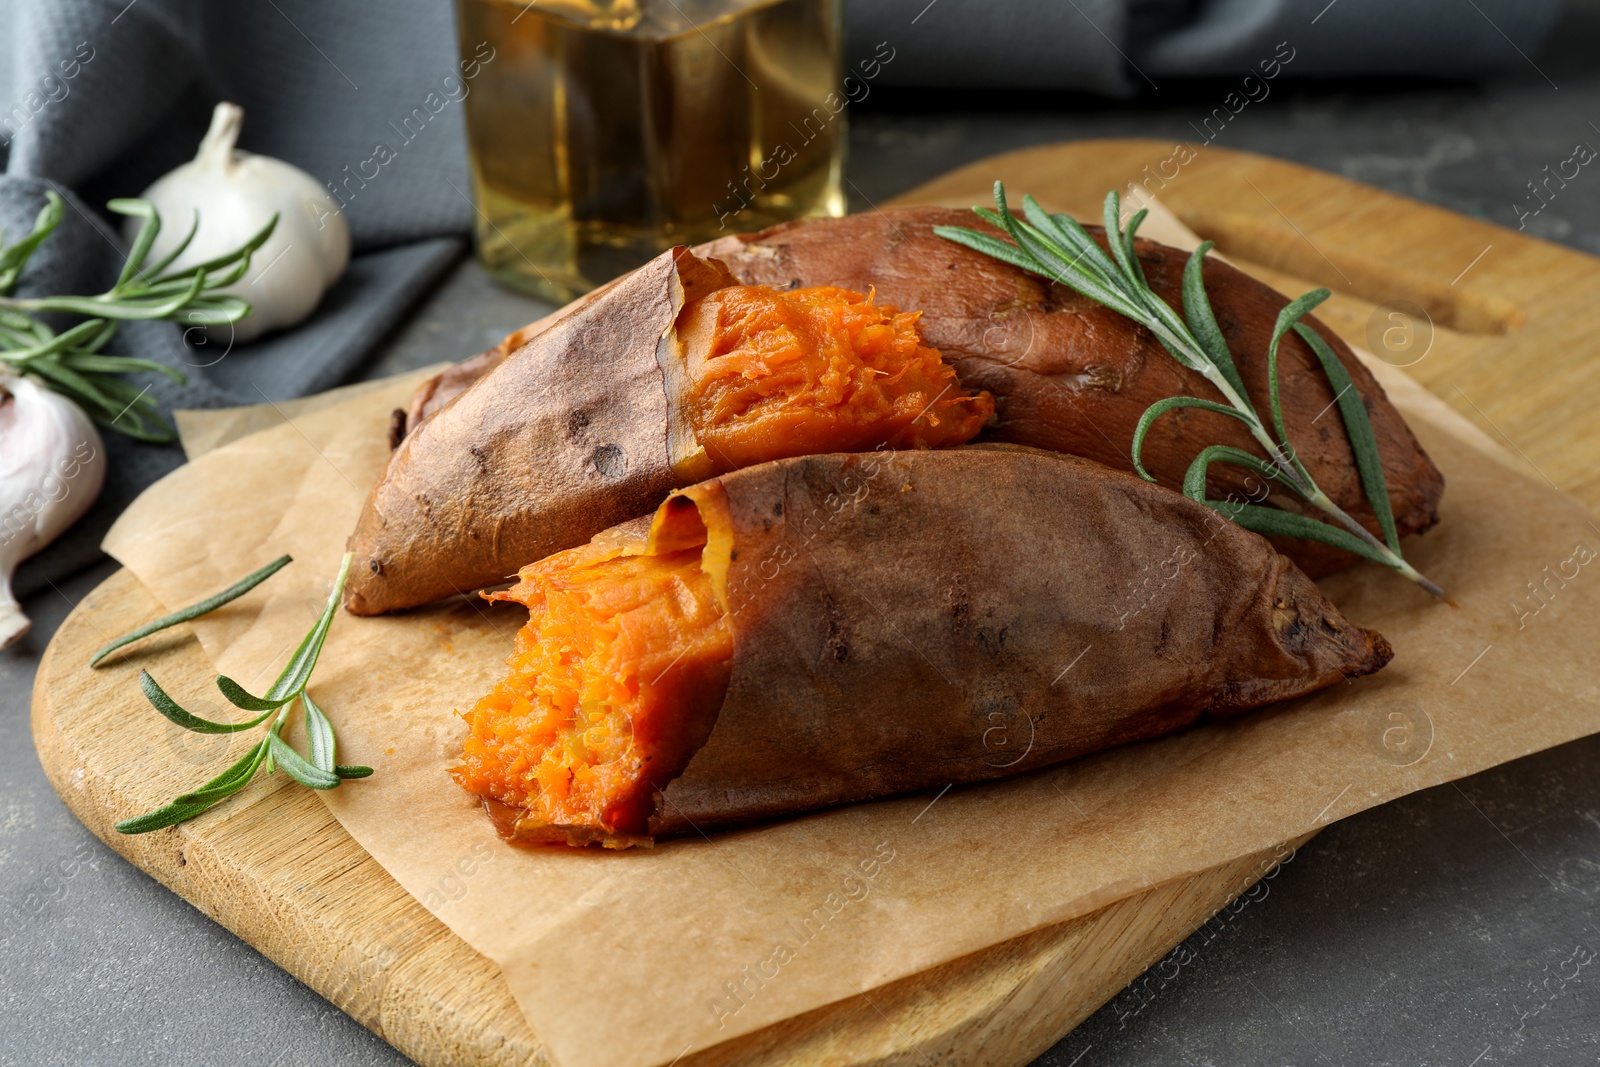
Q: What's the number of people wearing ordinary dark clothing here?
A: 0